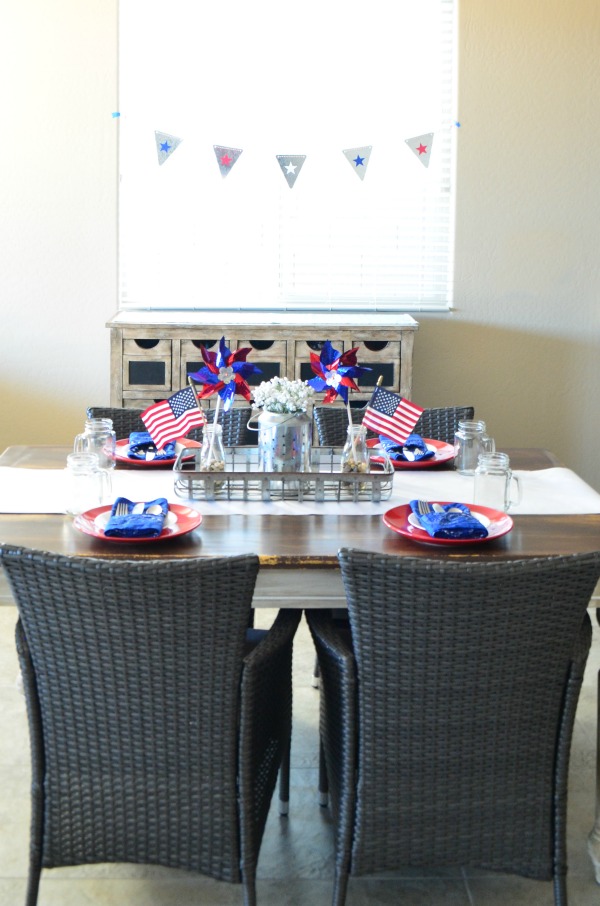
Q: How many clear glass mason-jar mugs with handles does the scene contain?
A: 4